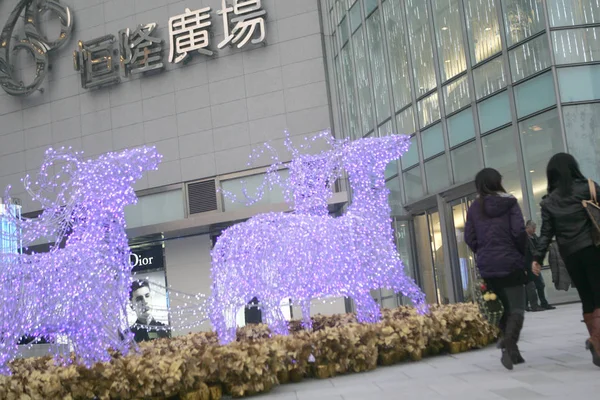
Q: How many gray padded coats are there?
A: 1